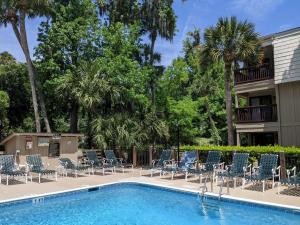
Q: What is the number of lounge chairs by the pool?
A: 11